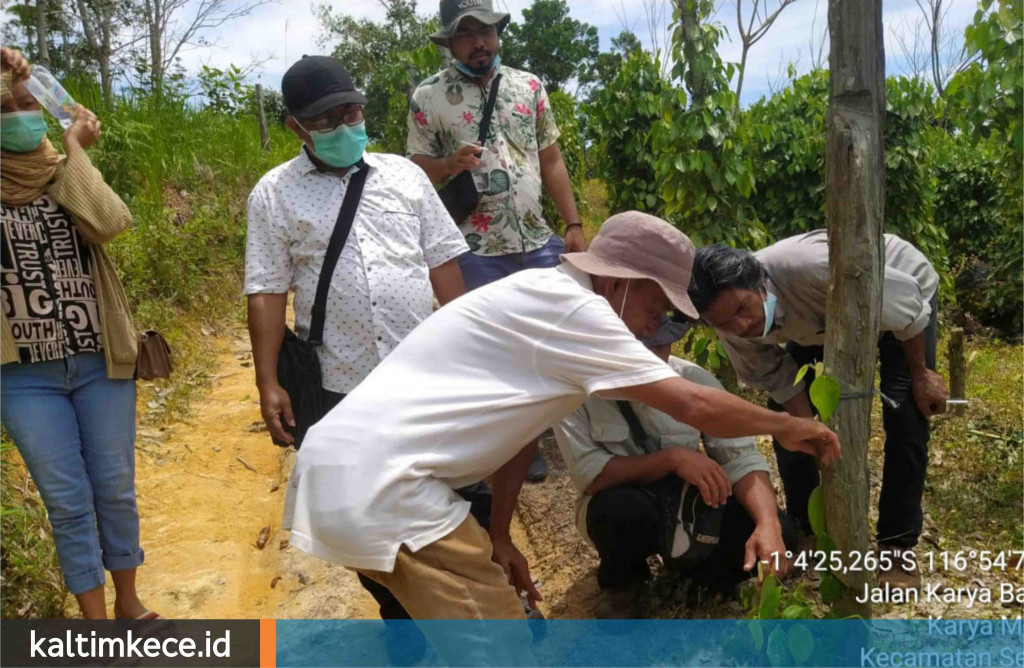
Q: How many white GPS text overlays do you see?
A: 1